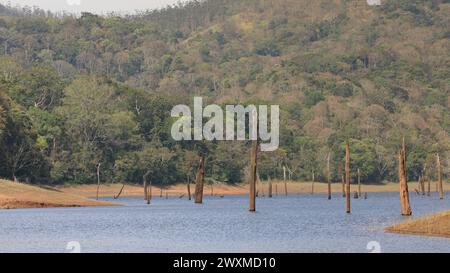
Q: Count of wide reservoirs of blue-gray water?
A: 1